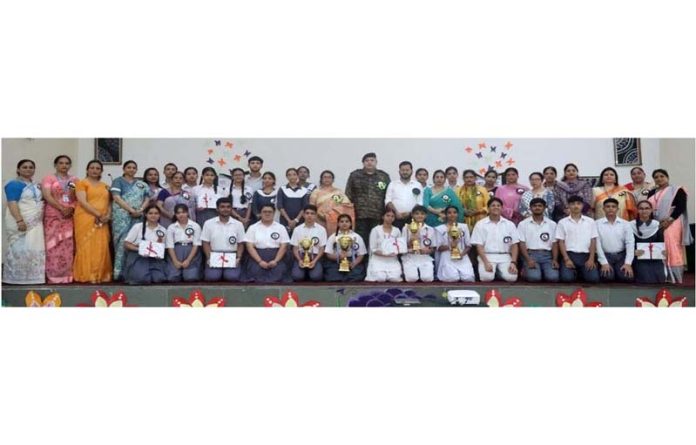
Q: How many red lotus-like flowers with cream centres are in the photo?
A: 6